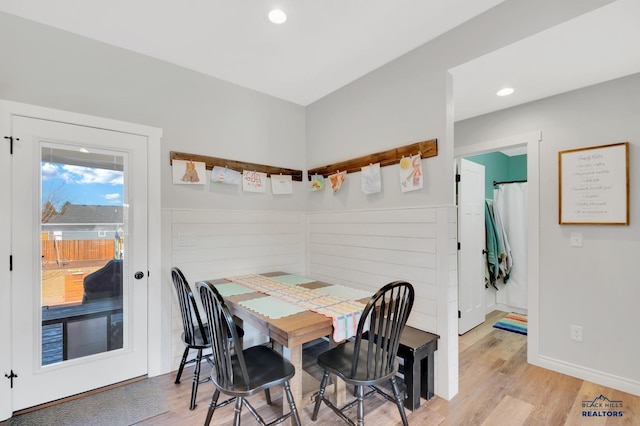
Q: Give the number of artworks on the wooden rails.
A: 8